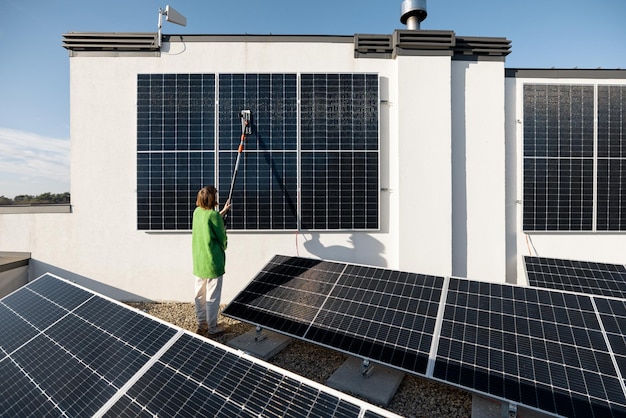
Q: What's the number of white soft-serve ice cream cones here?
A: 0